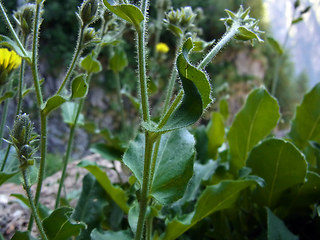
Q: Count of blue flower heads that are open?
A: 0